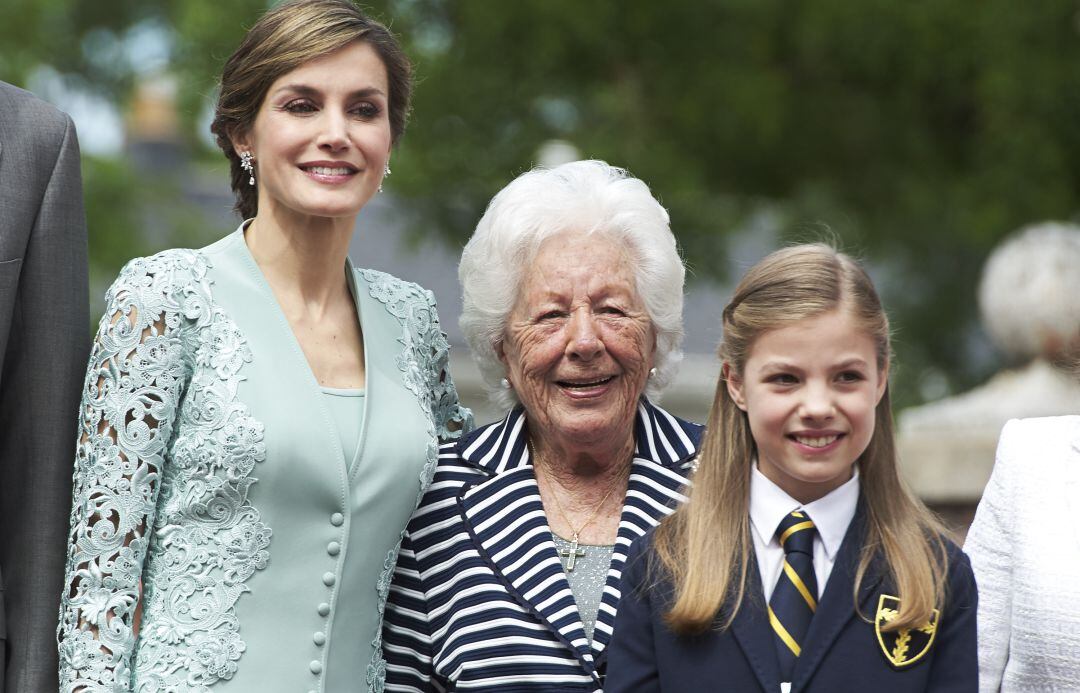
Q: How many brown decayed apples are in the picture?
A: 0